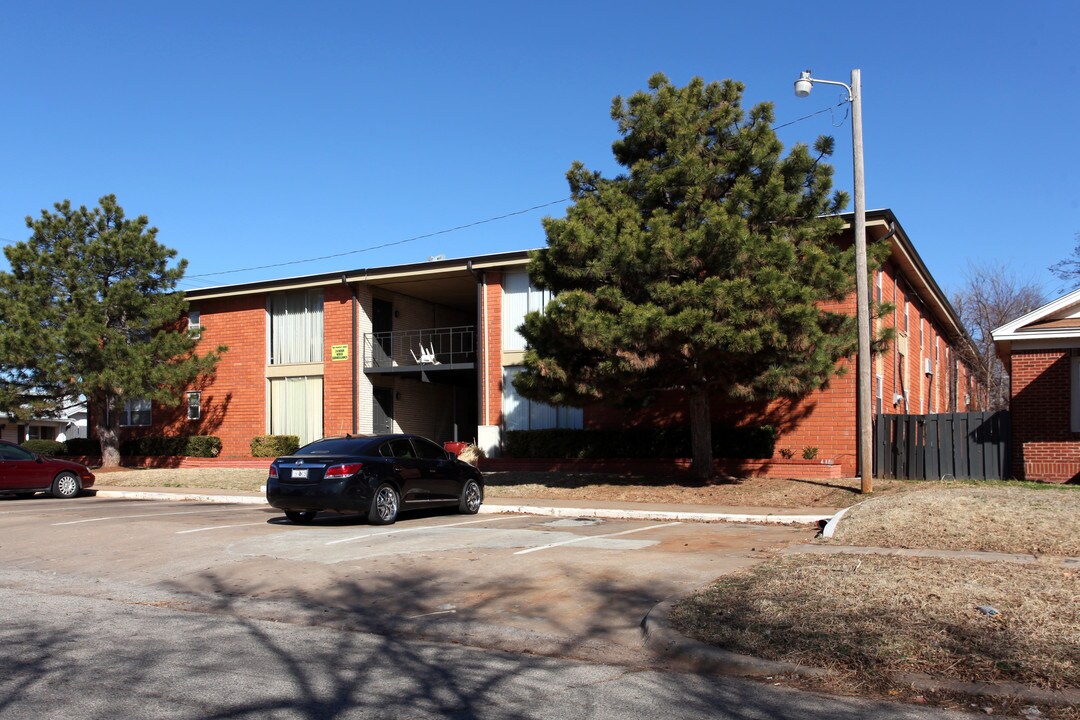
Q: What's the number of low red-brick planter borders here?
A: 2